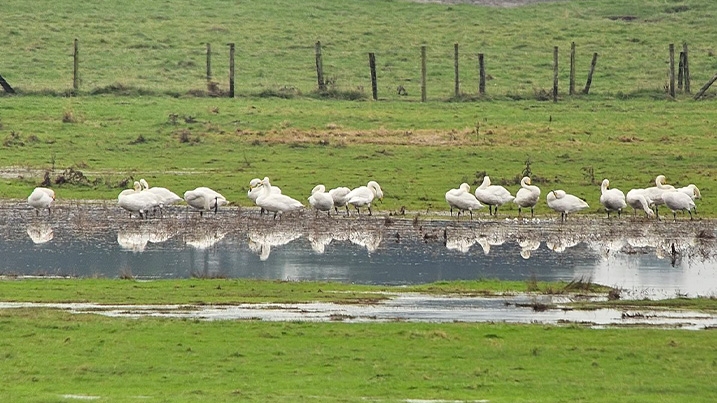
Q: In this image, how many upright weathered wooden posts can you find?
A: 14